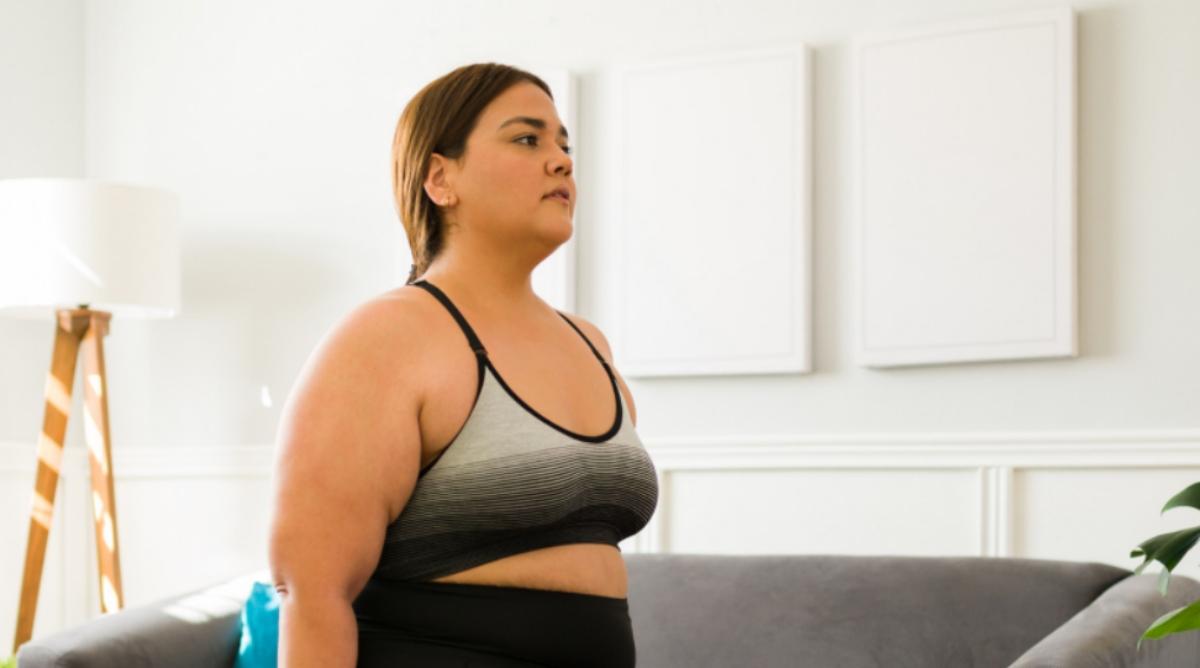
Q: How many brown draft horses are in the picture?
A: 0